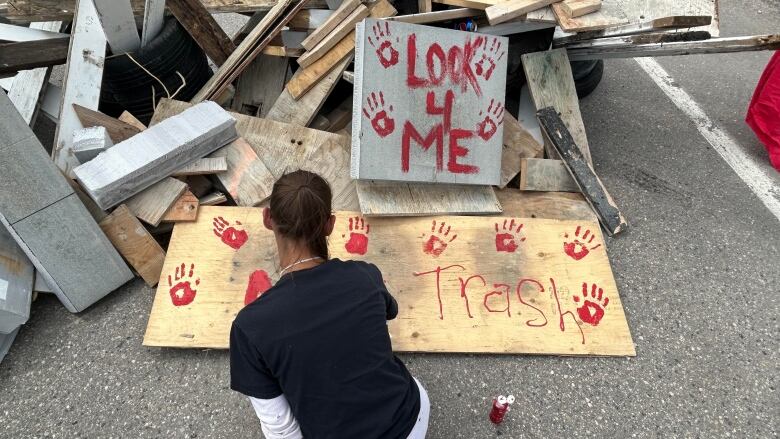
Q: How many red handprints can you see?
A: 11